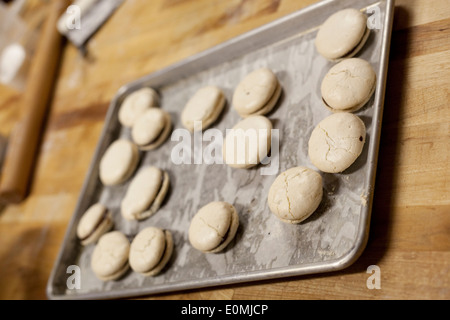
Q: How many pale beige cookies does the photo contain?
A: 15